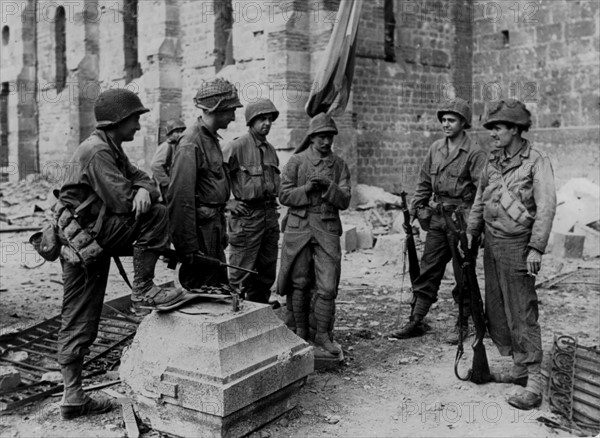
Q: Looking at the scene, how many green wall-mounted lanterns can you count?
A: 0